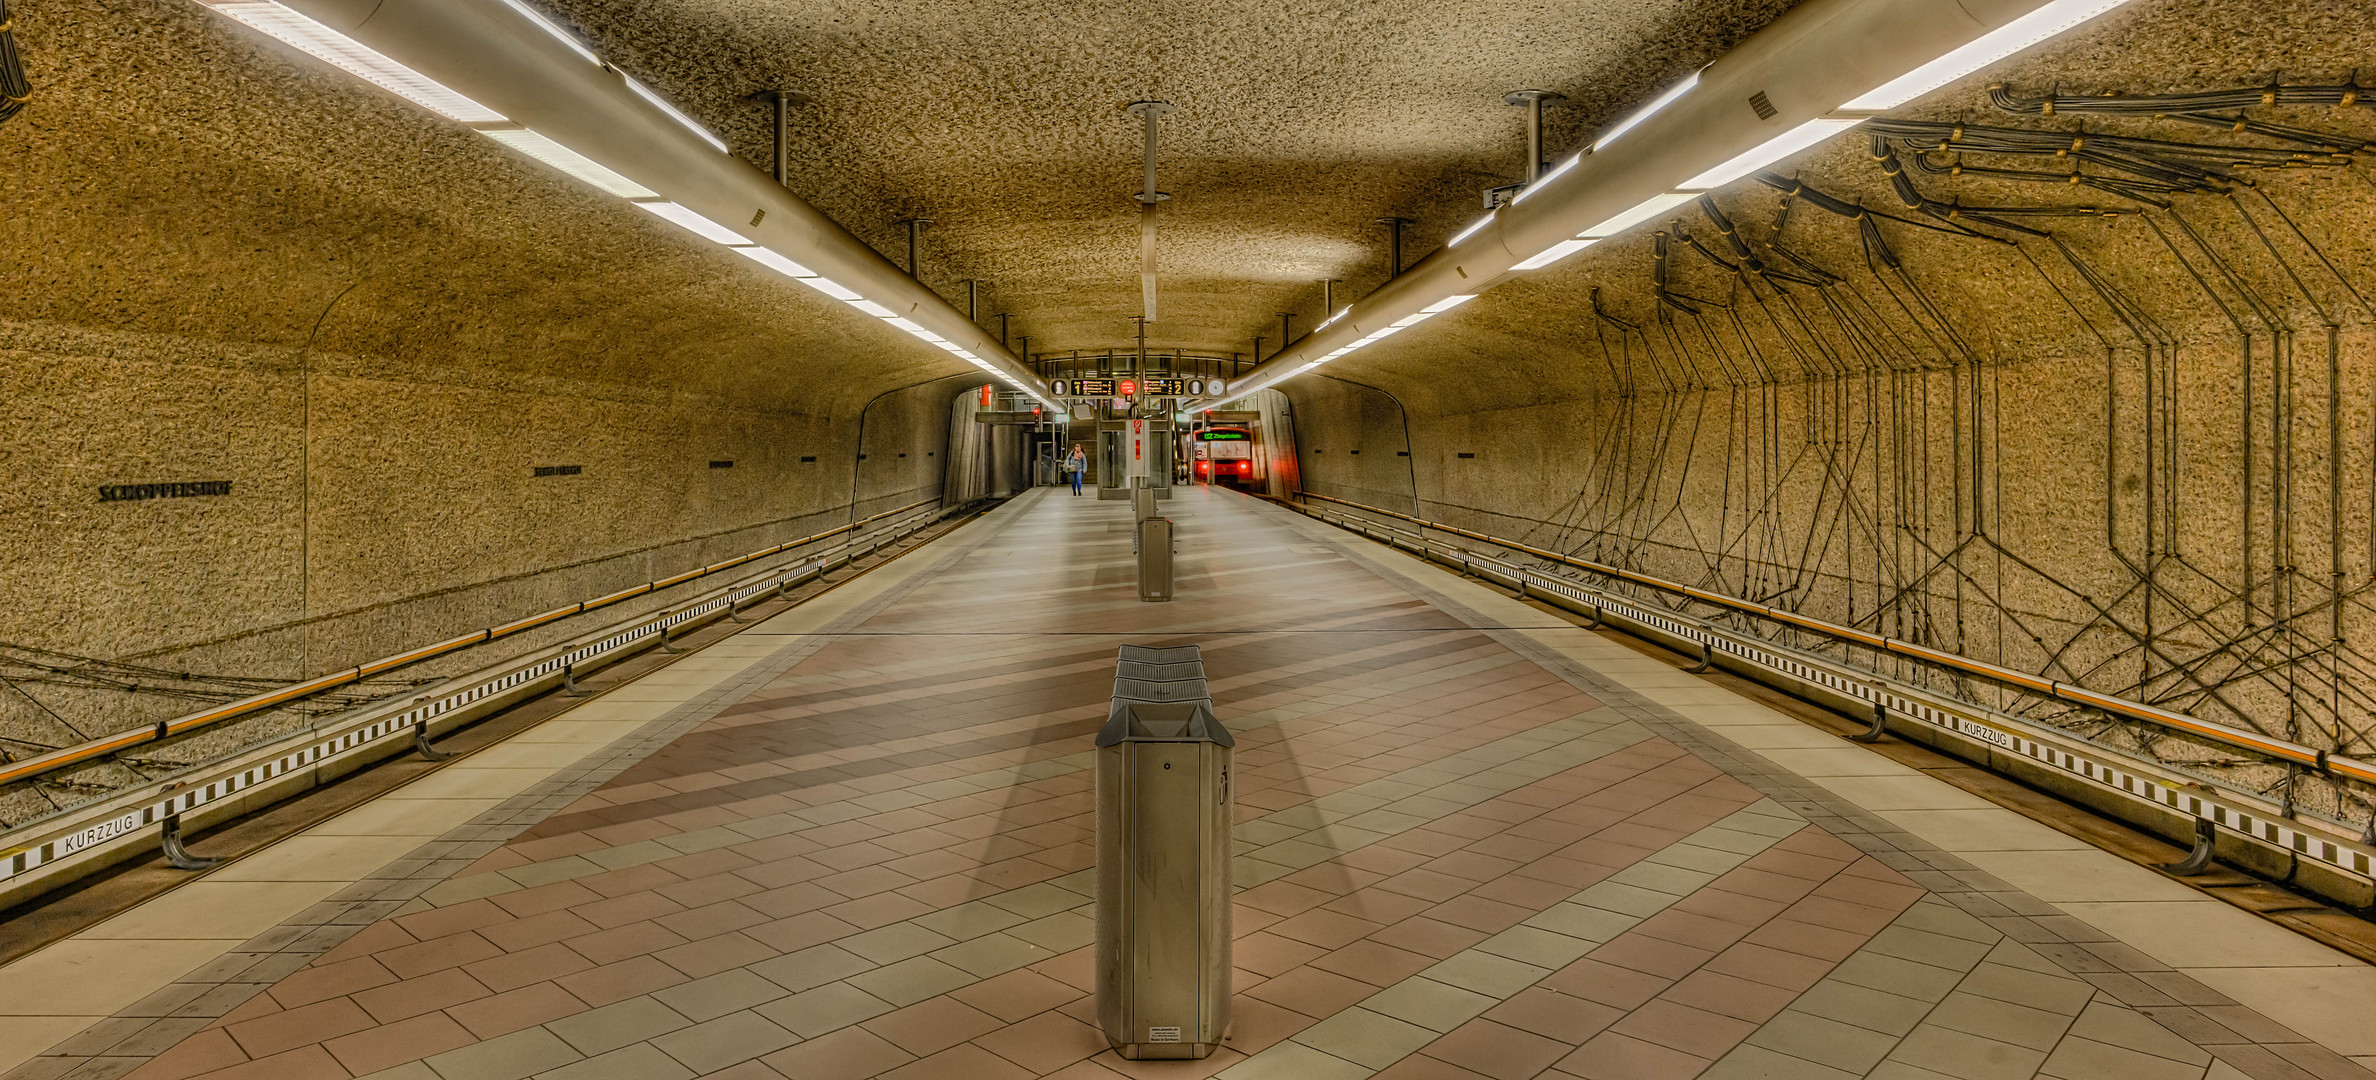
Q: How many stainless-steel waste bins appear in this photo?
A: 3